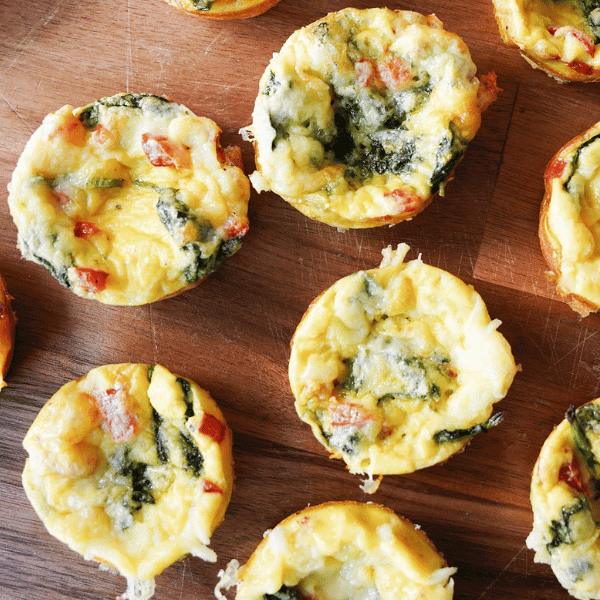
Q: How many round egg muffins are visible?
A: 10